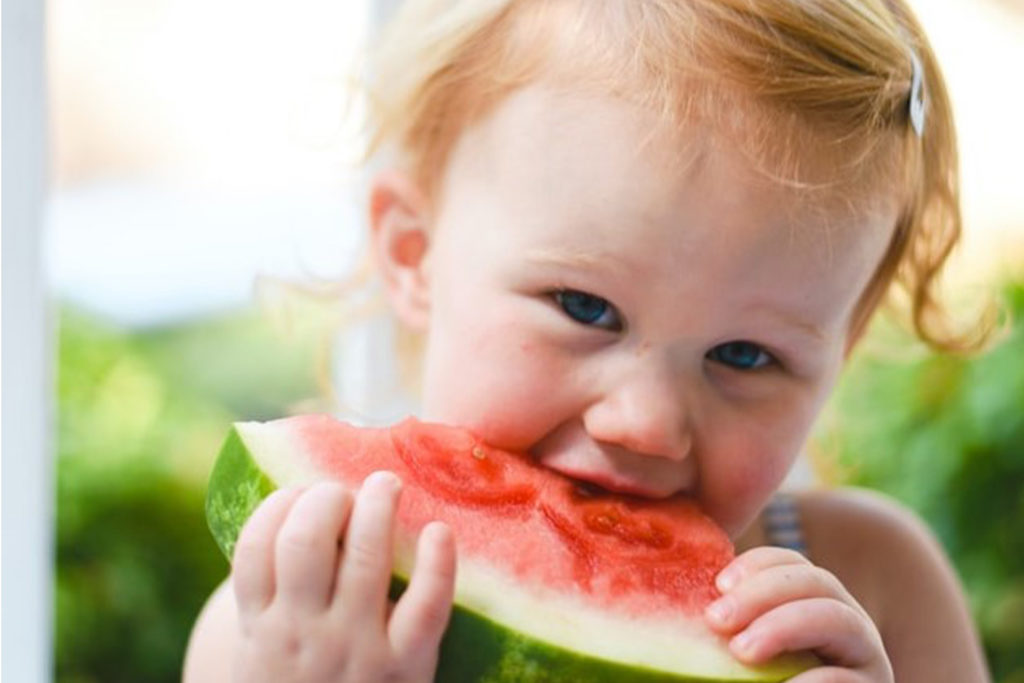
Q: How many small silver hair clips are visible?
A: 1